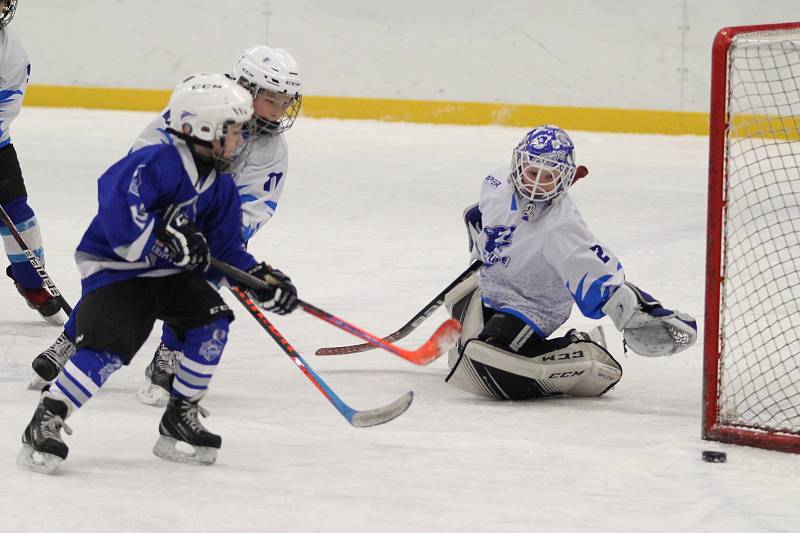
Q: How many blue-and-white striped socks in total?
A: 3